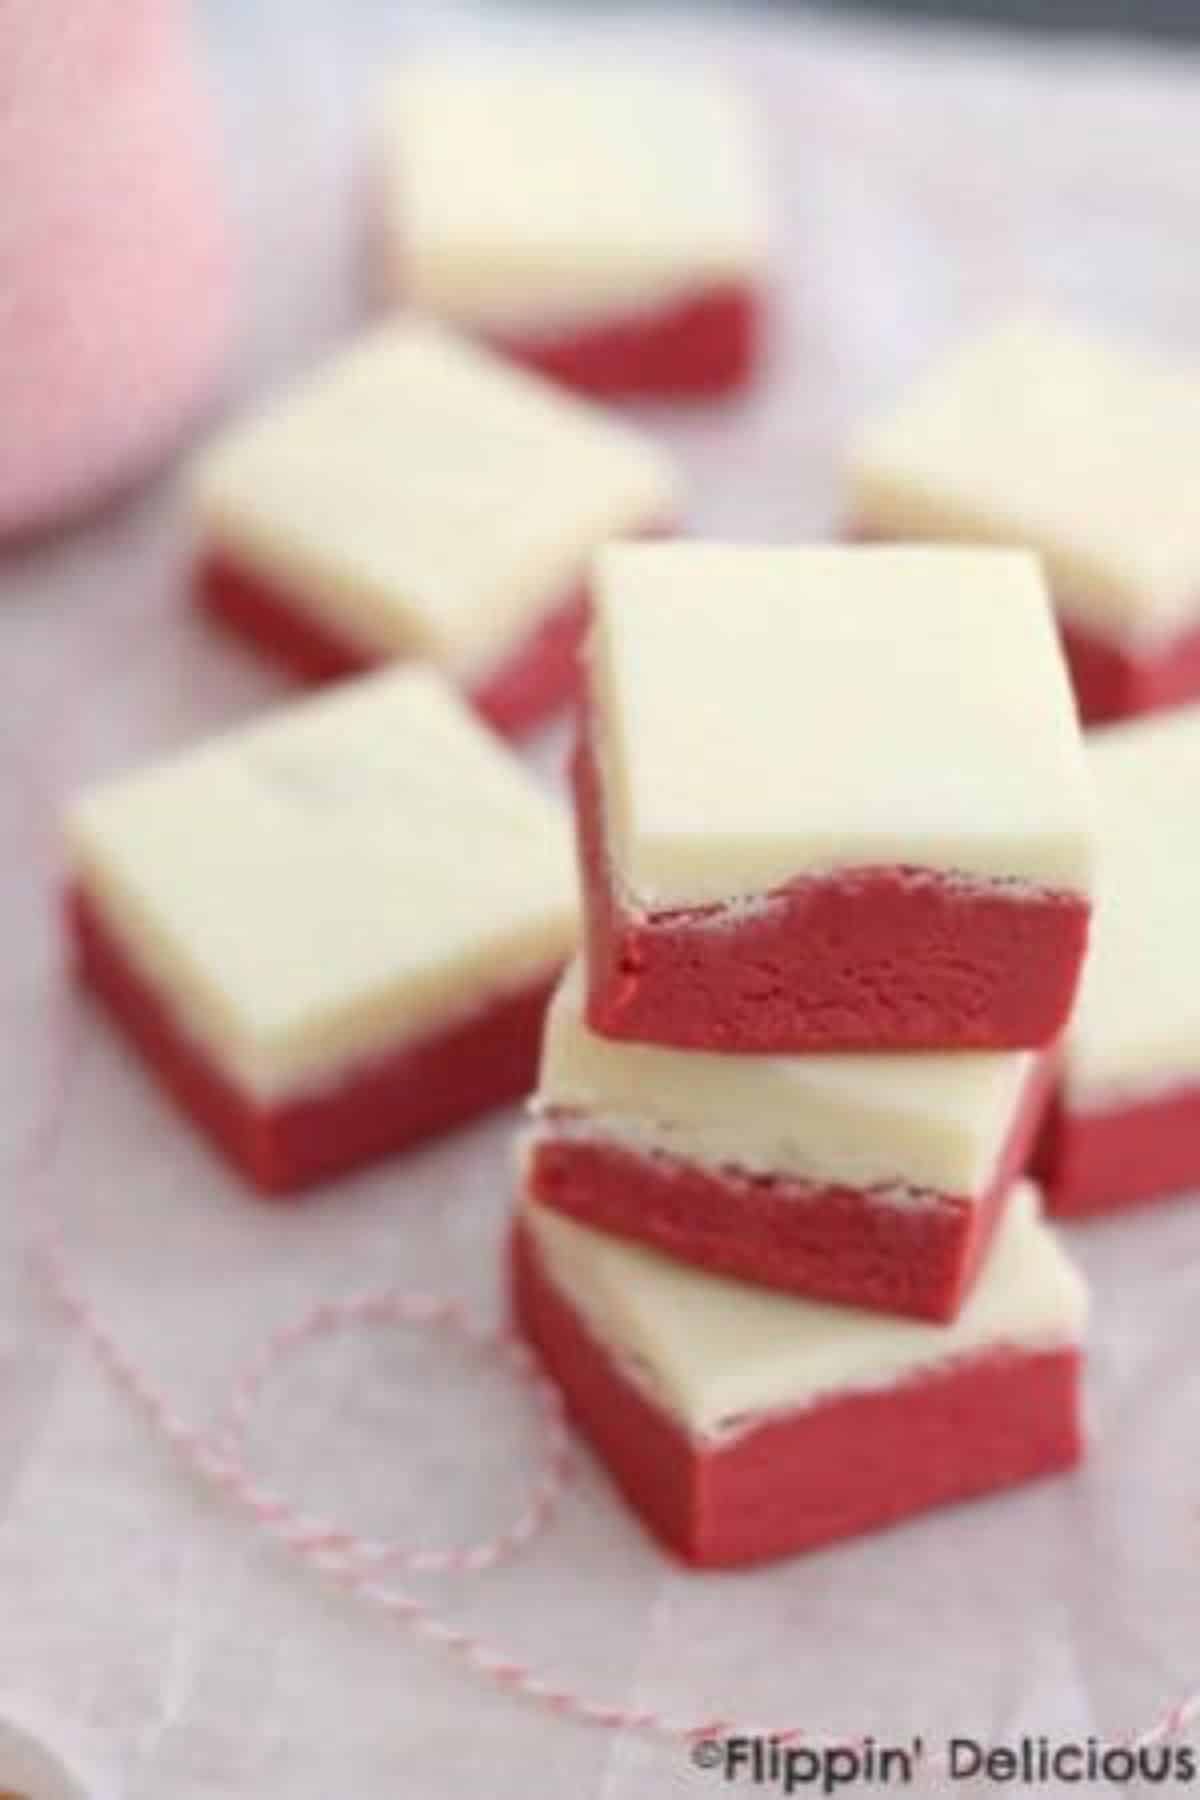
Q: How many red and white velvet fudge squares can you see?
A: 8